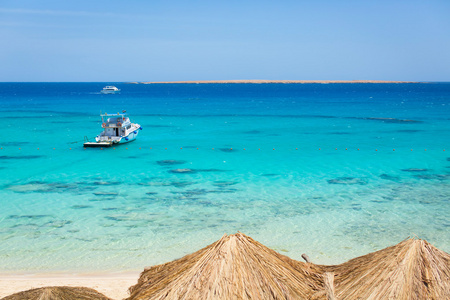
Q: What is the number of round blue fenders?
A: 3